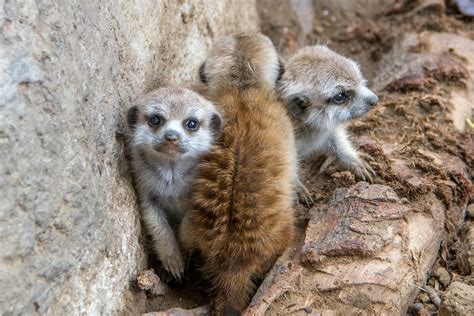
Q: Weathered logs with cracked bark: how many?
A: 1